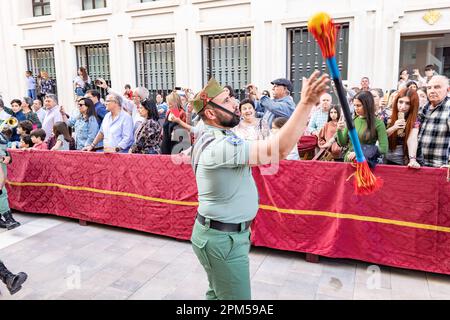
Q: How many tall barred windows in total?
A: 5